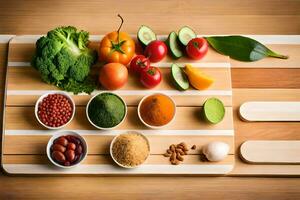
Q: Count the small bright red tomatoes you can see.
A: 4